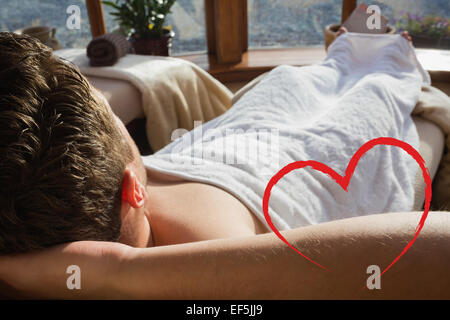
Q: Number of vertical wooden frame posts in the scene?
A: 3